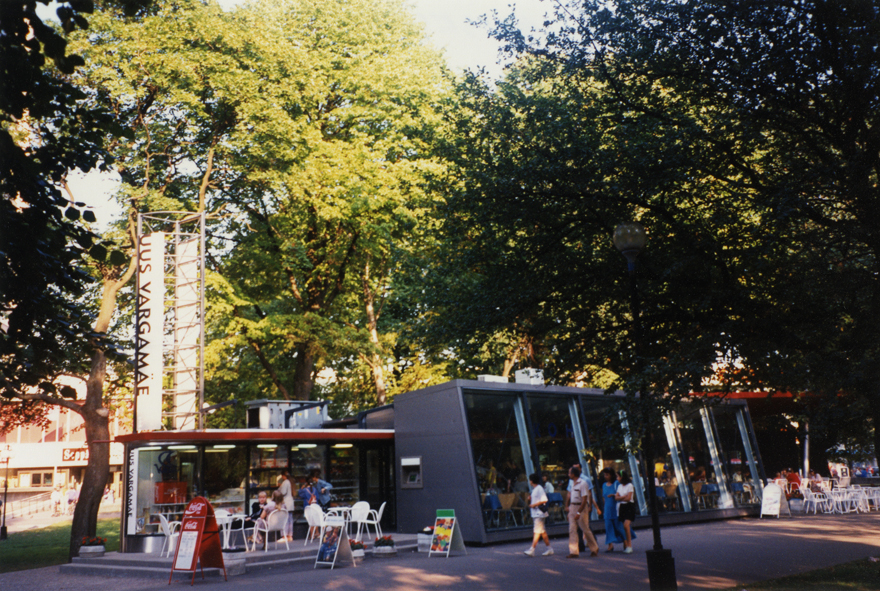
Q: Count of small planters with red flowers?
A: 3